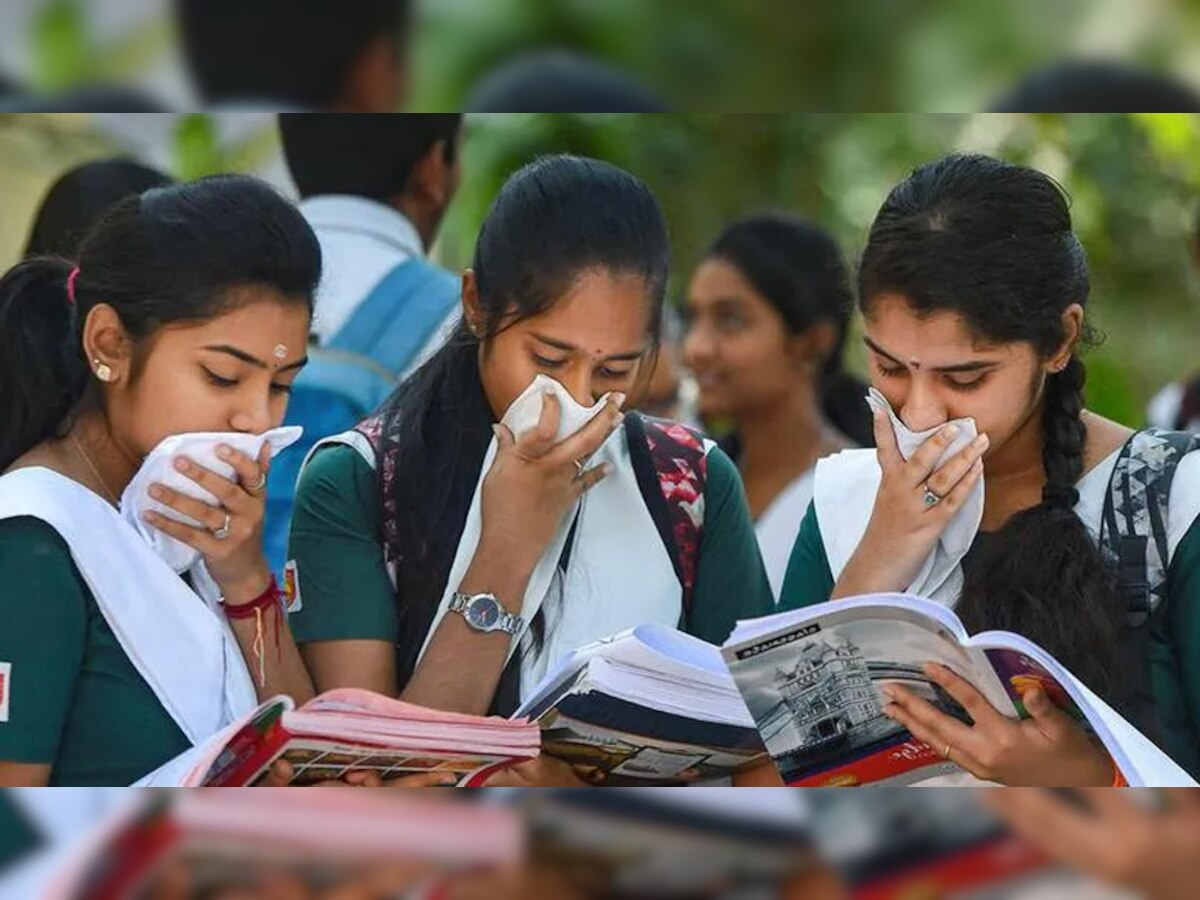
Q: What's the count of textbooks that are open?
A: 3